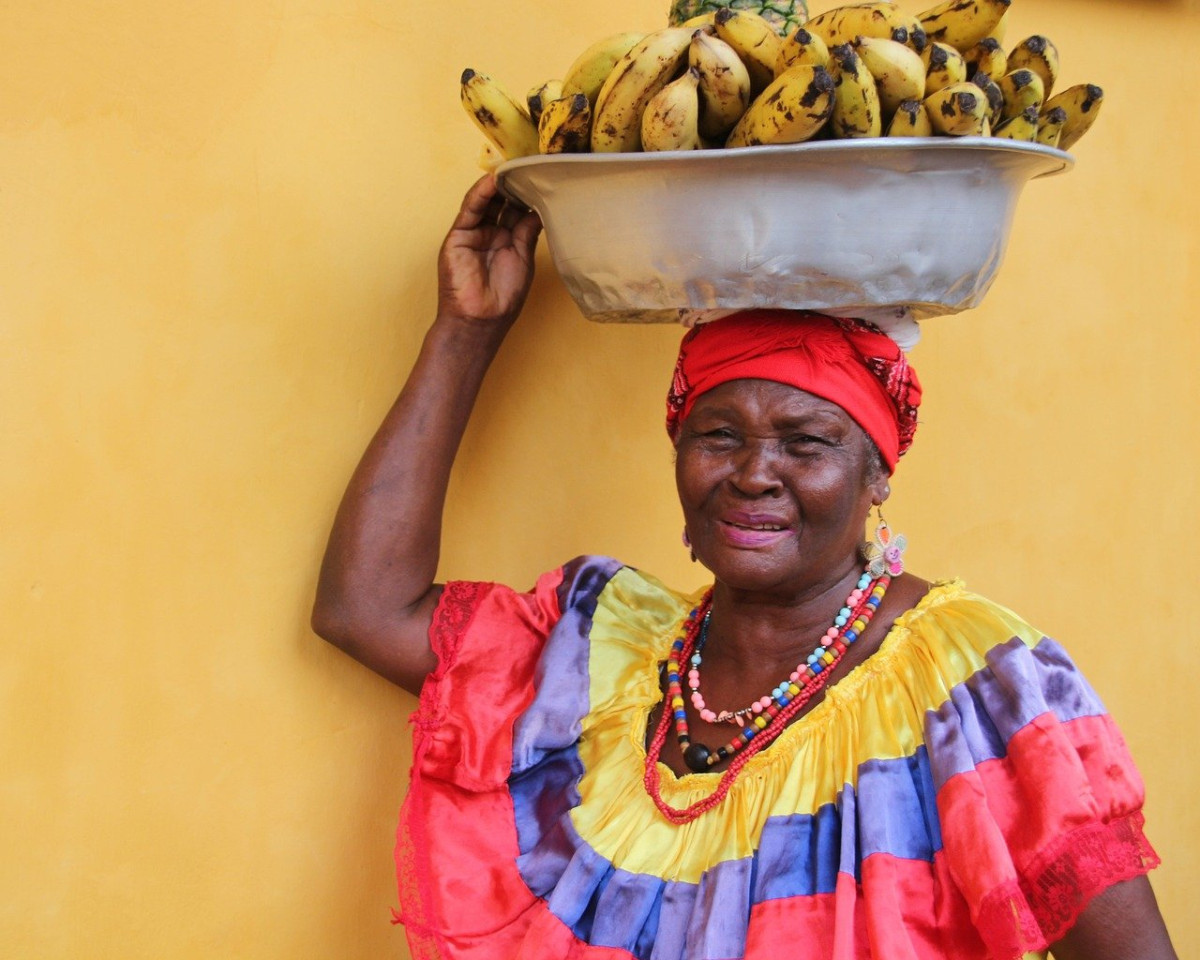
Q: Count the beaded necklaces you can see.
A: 3